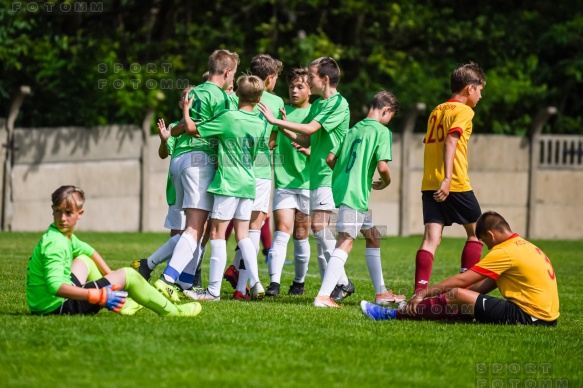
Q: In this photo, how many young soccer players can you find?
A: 11